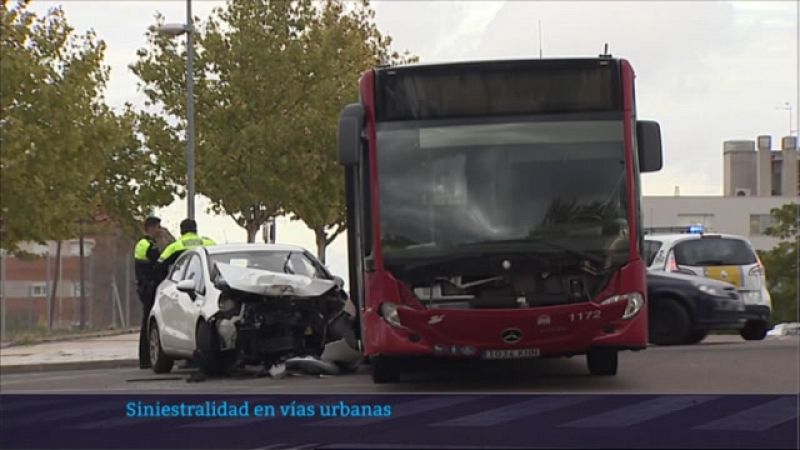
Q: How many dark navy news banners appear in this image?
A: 1